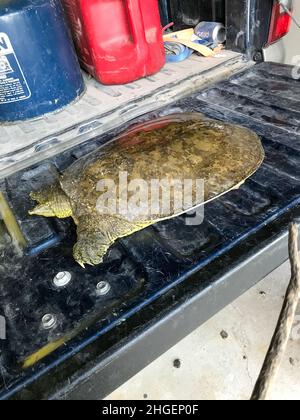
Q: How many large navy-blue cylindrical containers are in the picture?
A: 1